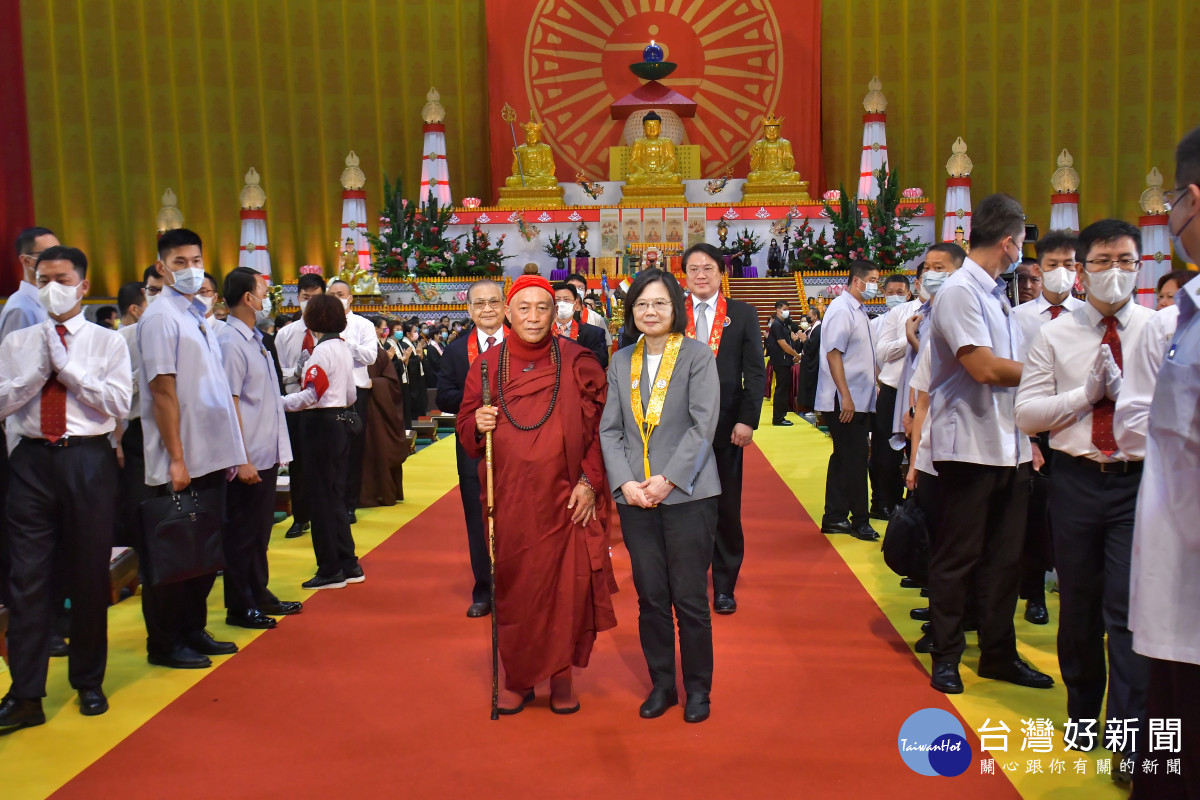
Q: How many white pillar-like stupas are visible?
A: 8